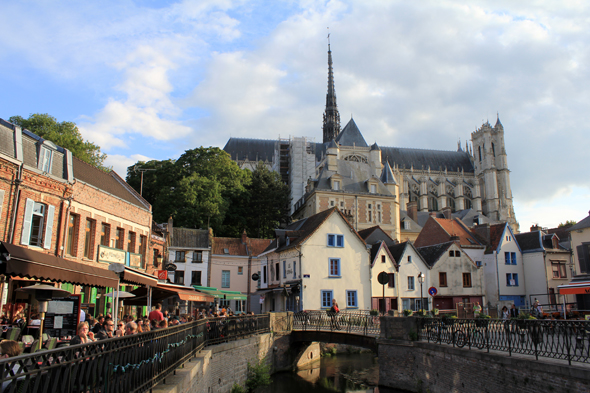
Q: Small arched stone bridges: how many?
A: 1